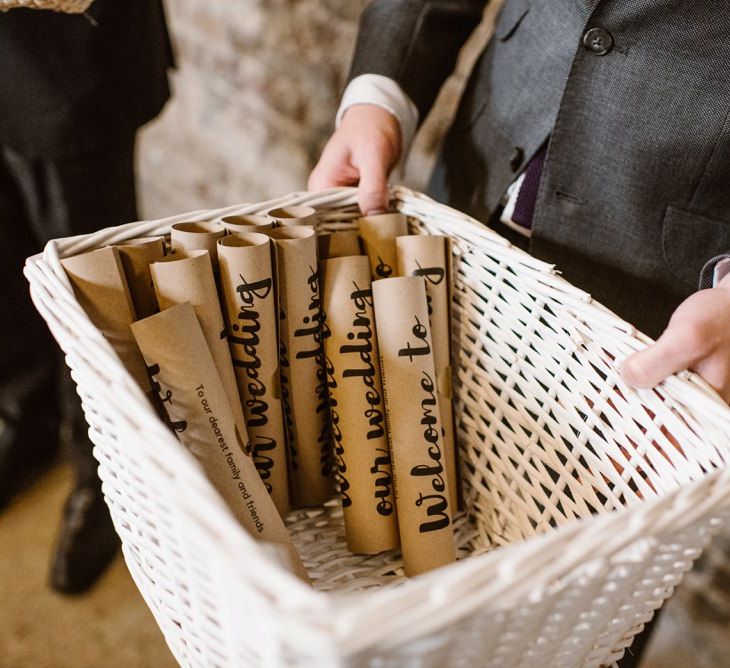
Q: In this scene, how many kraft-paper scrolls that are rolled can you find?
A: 14